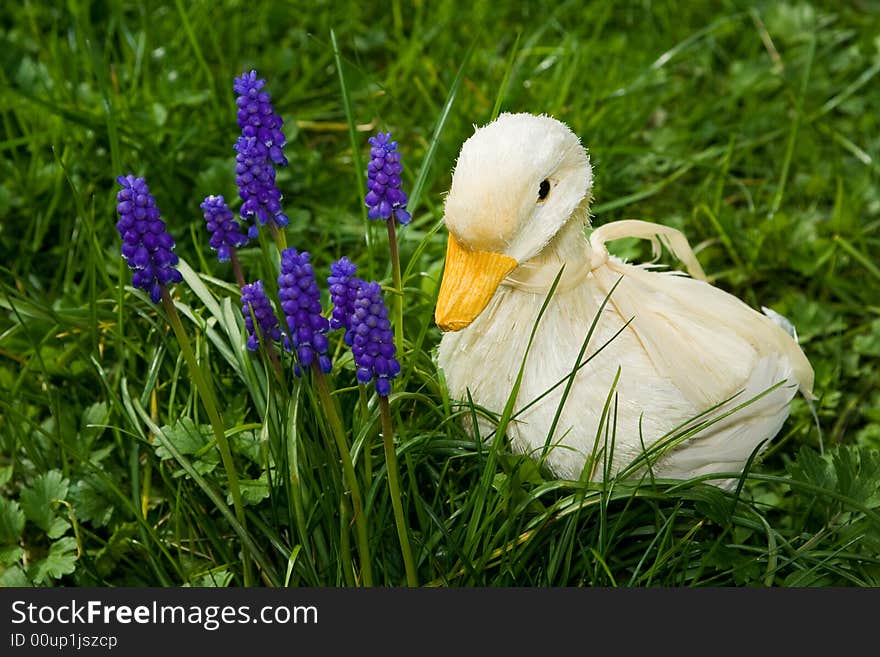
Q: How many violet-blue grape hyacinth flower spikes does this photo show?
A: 9